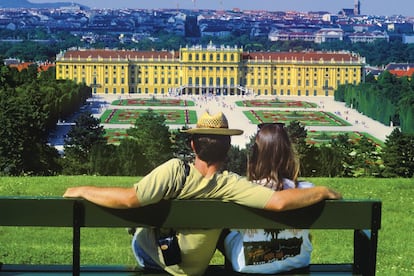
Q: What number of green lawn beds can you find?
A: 6